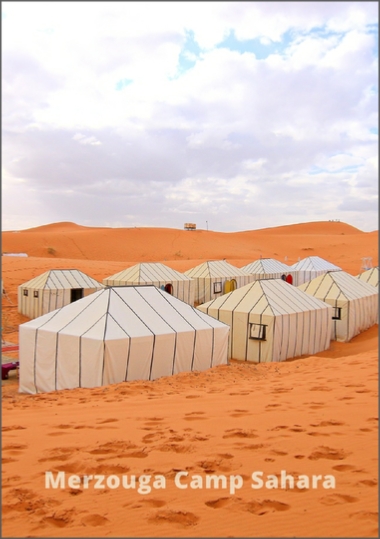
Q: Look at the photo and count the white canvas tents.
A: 9